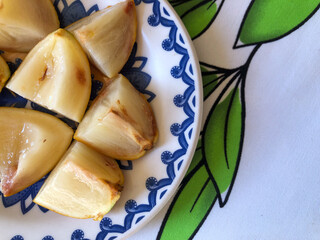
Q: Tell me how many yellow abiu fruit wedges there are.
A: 7